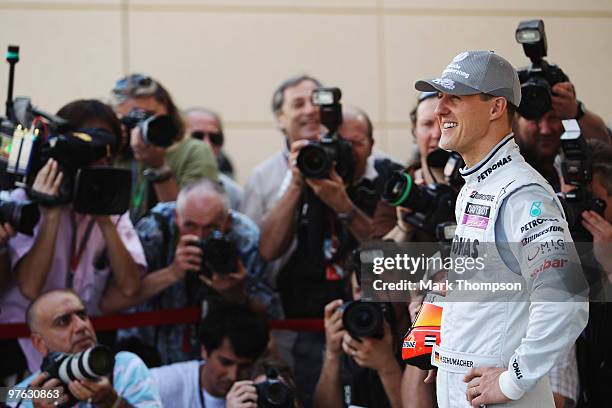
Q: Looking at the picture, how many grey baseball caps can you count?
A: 1